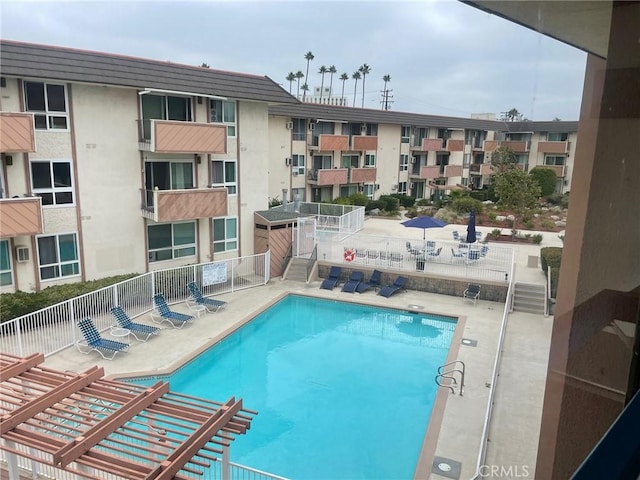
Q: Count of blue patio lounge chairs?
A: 8